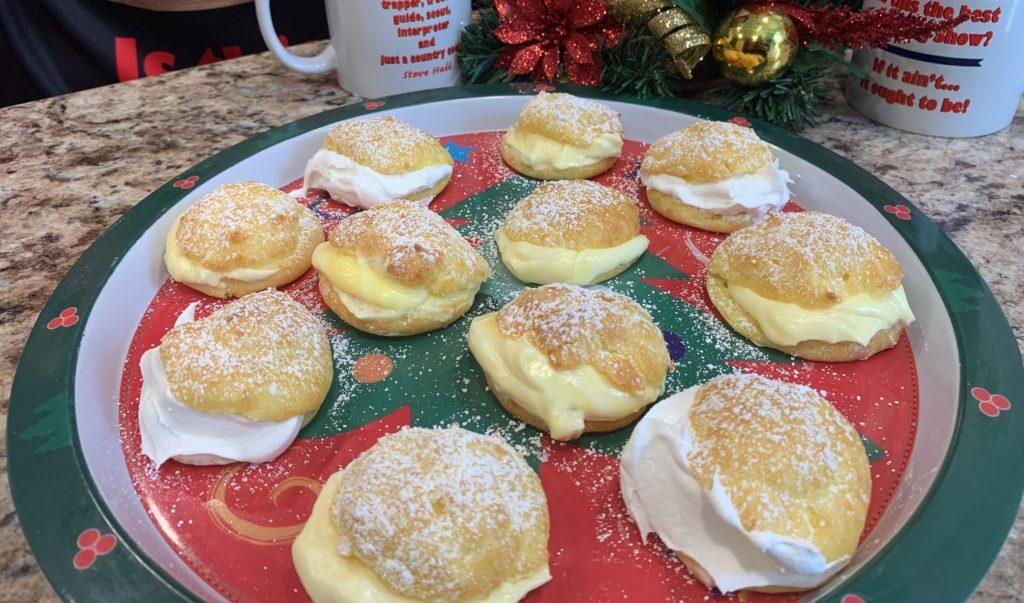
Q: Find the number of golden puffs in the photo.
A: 11